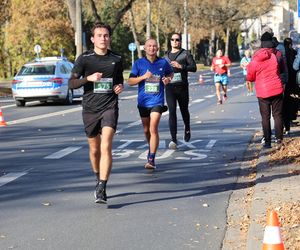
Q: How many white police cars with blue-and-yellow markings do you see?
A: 1